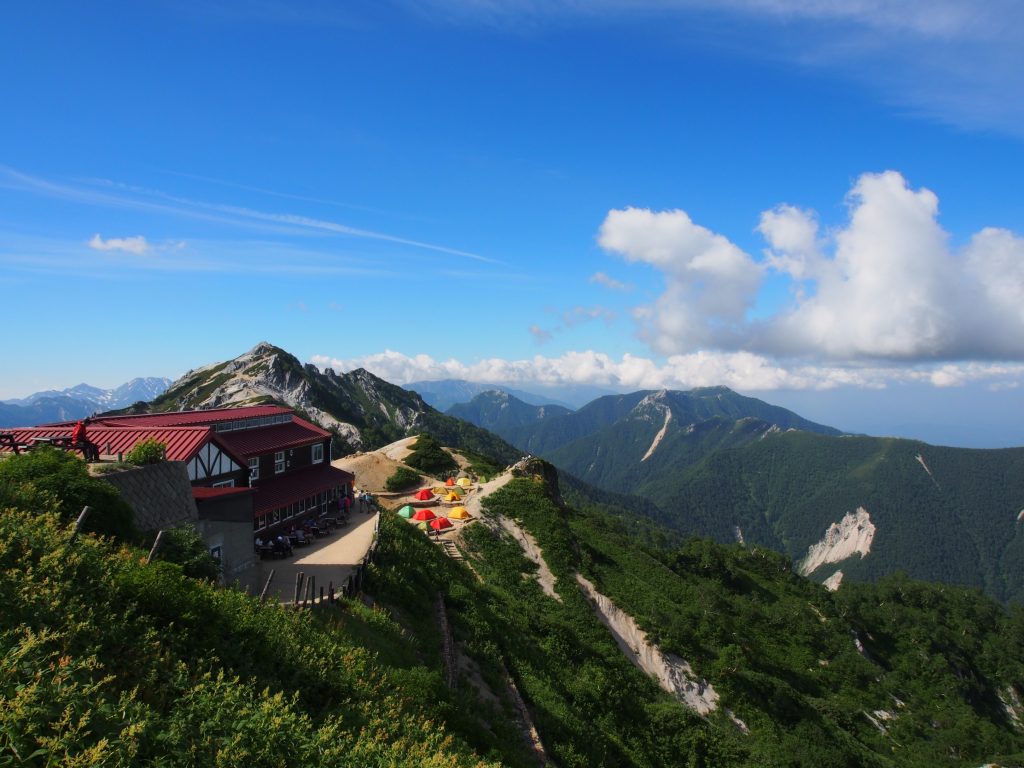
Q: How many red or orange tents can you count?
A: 4